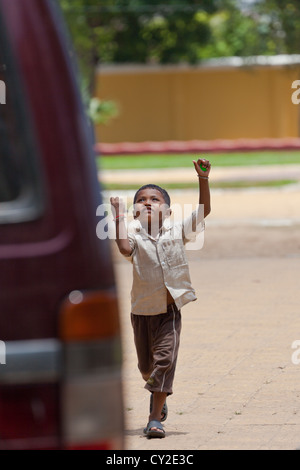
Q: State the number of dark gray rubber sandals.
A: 2